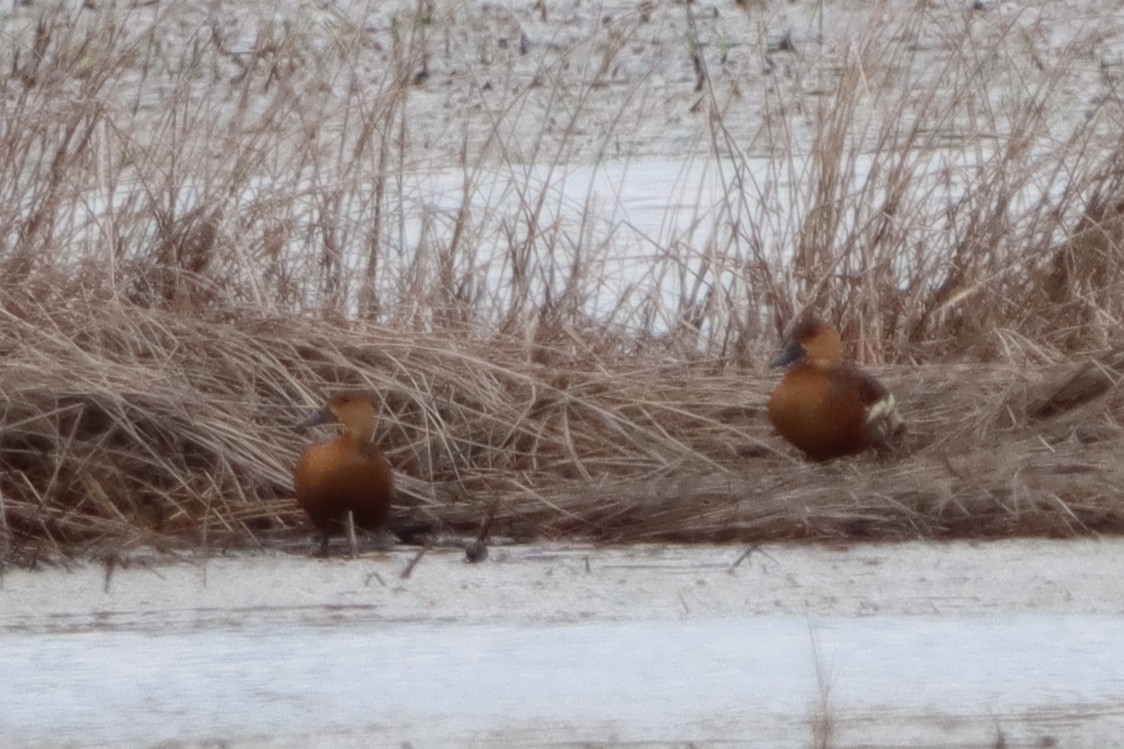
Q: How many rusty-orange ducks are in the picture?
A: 2